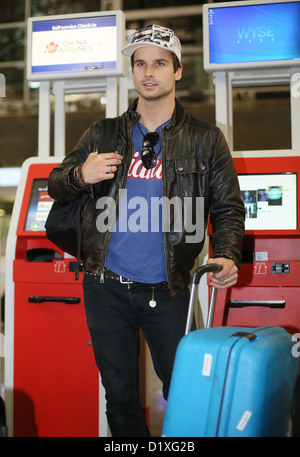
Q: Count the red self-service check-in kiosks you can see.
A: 2